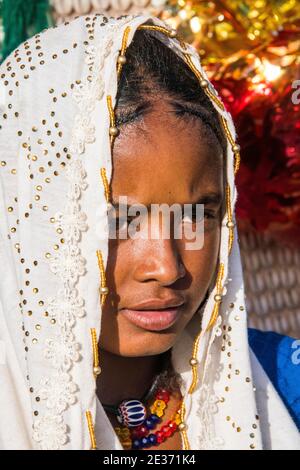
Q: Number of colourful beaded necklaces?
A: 2